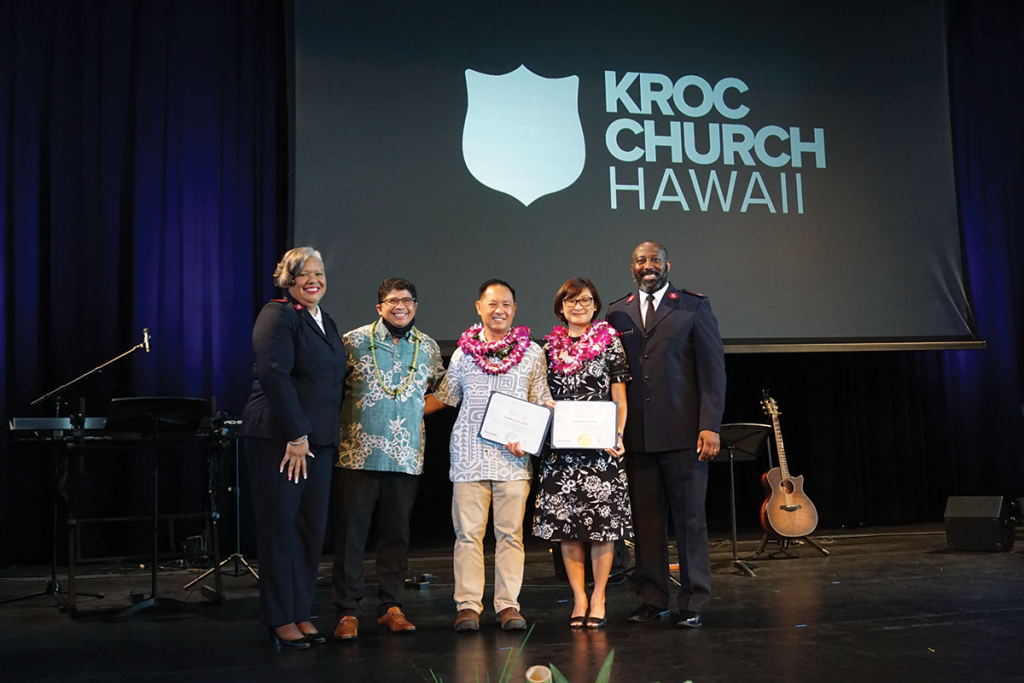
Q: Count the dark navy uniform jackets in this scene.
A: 2